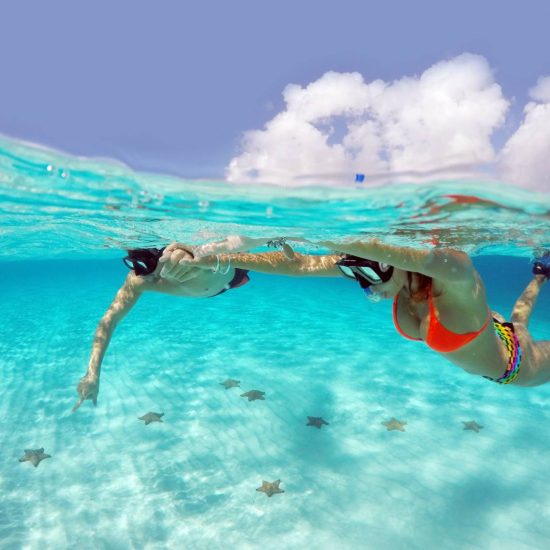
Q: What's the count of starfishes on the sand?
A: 8